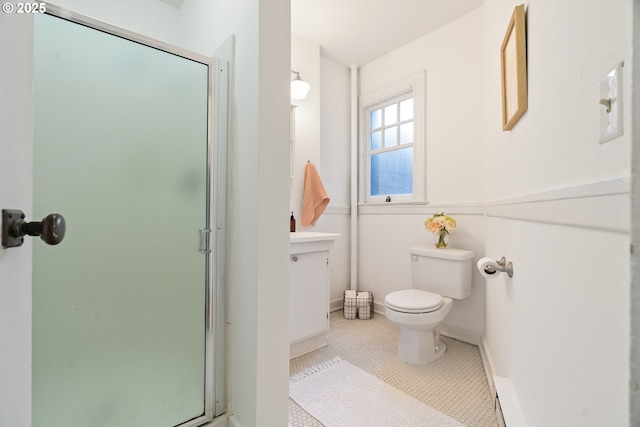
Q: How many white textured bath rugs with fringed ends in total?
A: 1